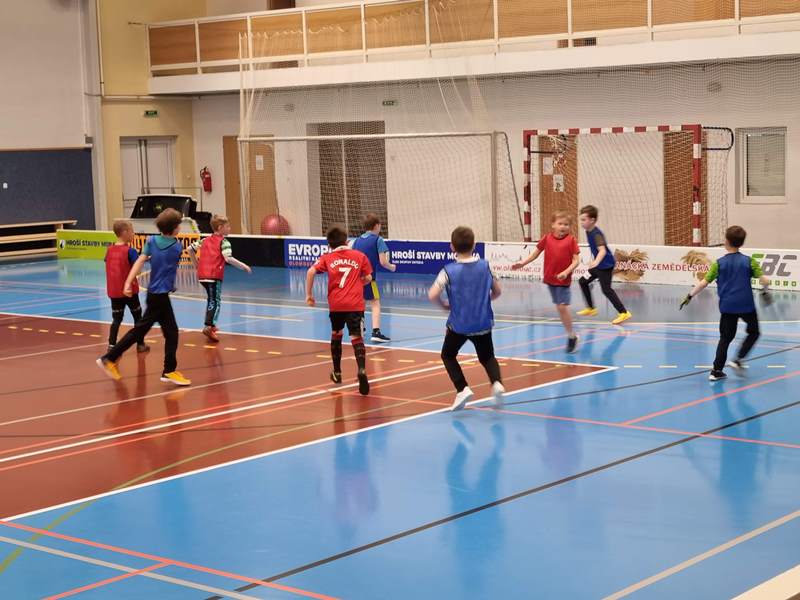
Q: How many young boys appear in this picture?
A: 9